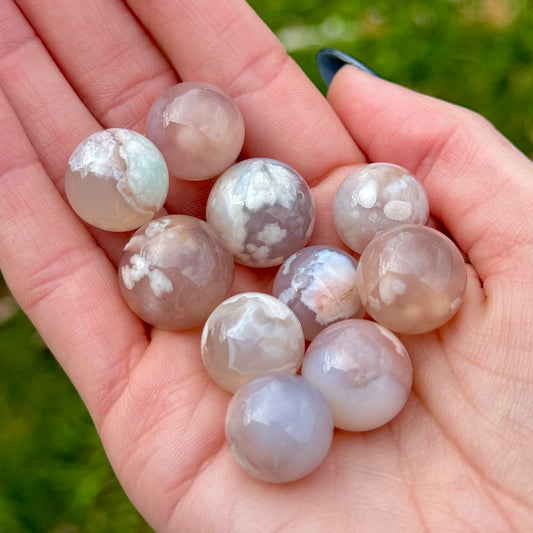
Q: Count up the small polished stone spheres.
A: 10